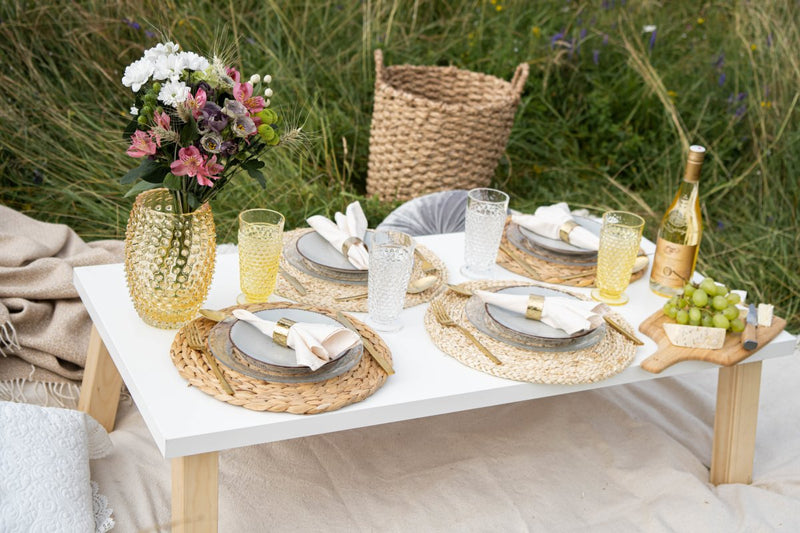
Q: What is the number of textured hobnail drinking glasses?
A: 4